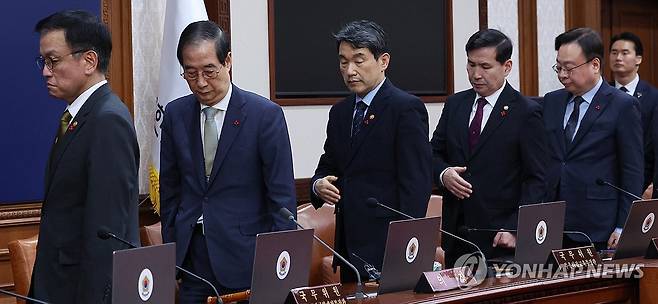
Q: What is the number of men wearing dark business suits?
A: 6